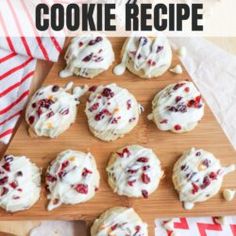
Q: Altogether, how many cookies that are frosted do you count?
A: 10